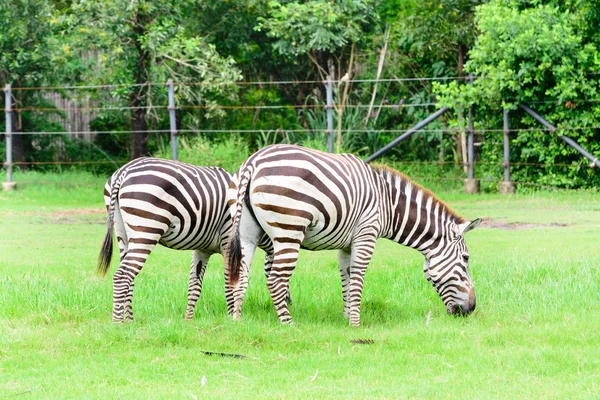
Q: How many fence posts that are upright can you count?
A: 5